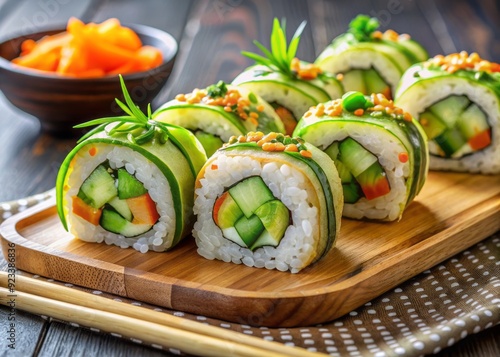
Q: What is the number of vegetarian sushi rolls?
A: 7